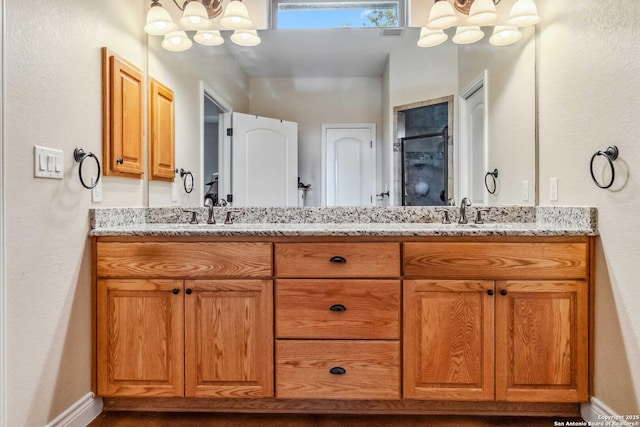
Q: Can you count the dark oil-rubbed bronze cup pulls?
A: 3